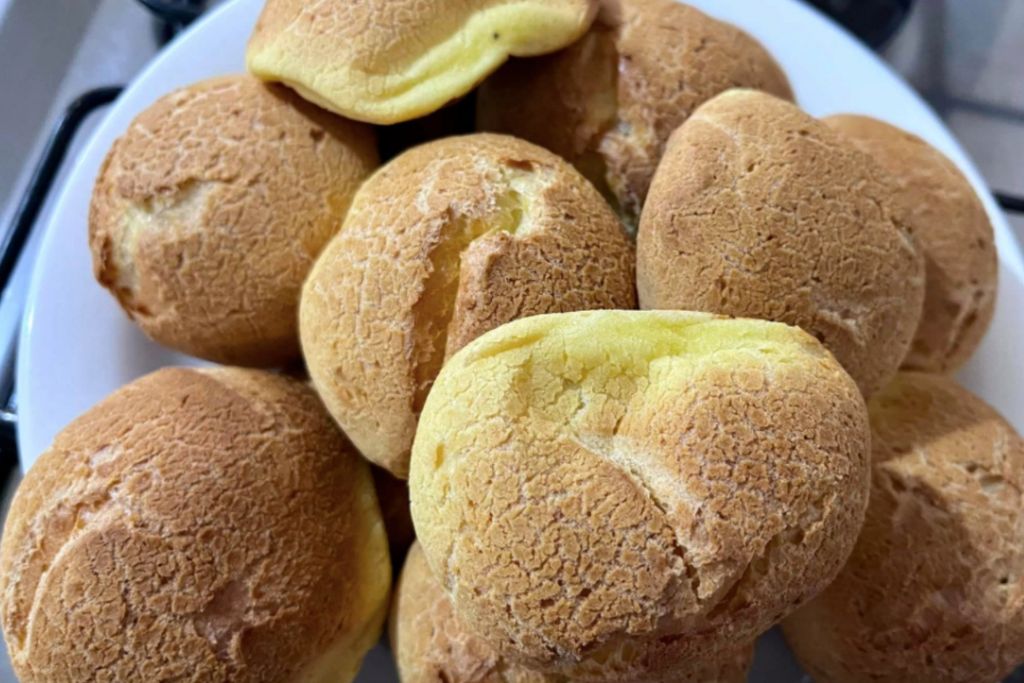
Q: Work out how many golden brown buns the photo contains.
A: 10